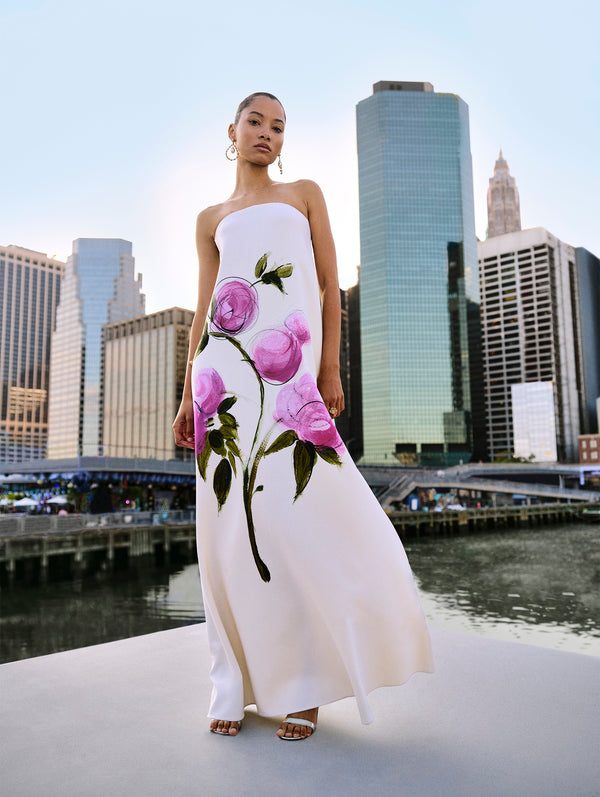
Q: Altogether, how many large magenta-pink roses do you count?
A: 4